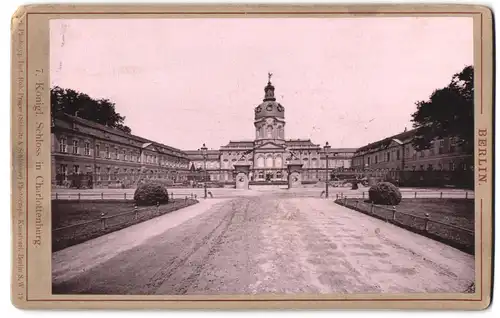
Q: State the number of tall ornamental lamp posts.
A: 2